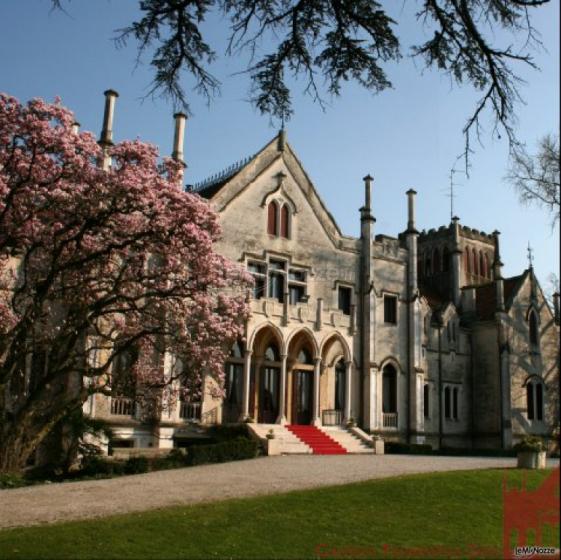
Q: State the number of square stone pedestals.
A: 2